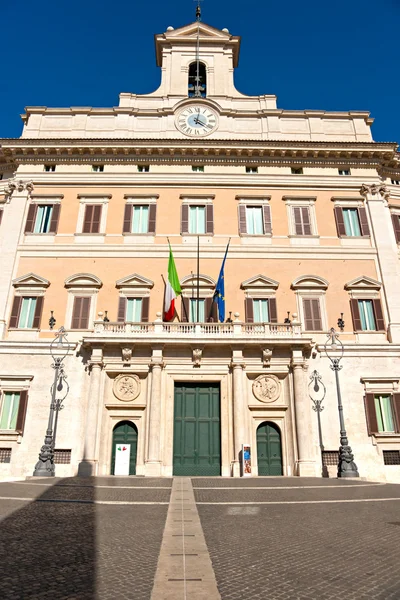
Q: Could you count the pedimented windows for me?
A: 7